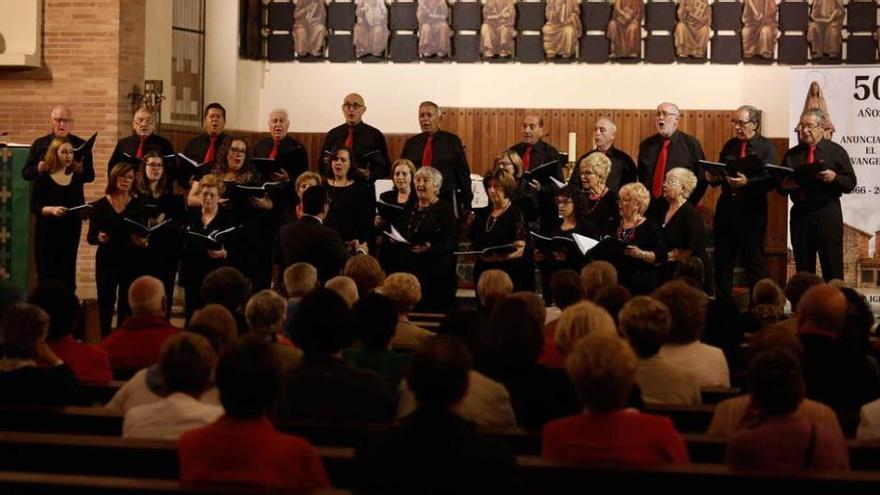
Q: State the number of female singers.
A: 15